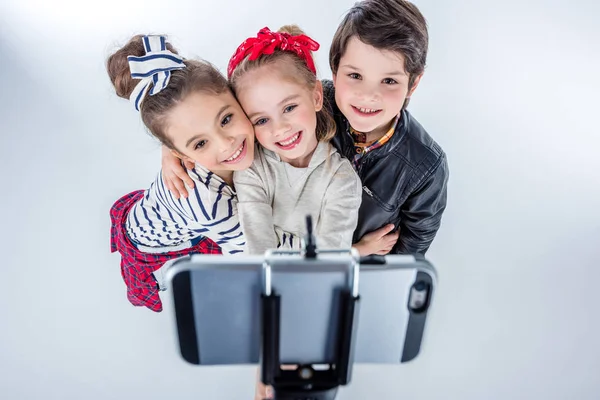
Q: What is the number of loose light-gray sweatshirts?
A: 1